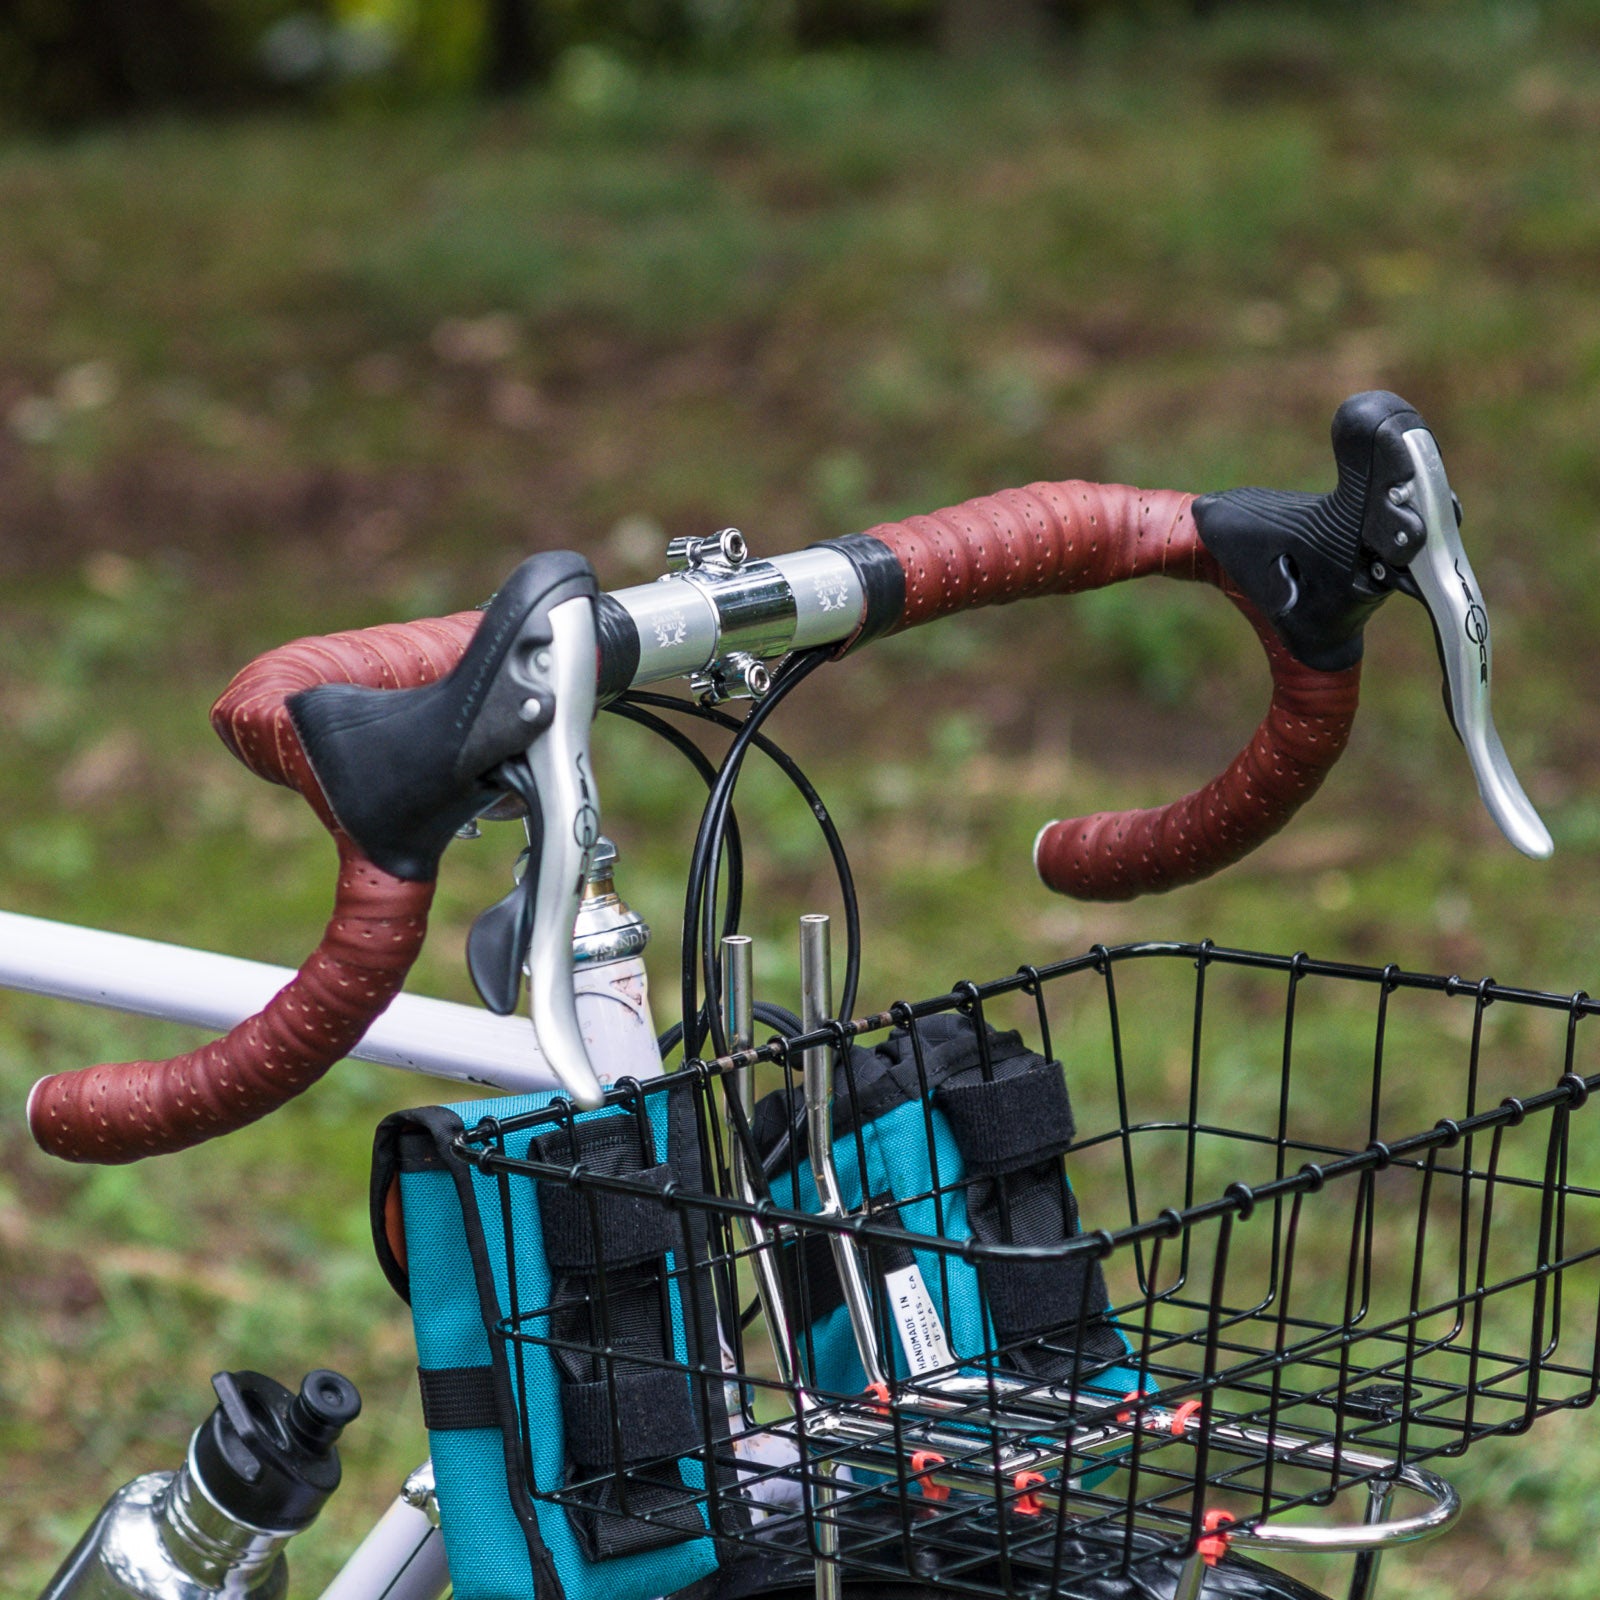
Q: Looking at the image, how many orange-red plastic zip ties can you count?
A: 6